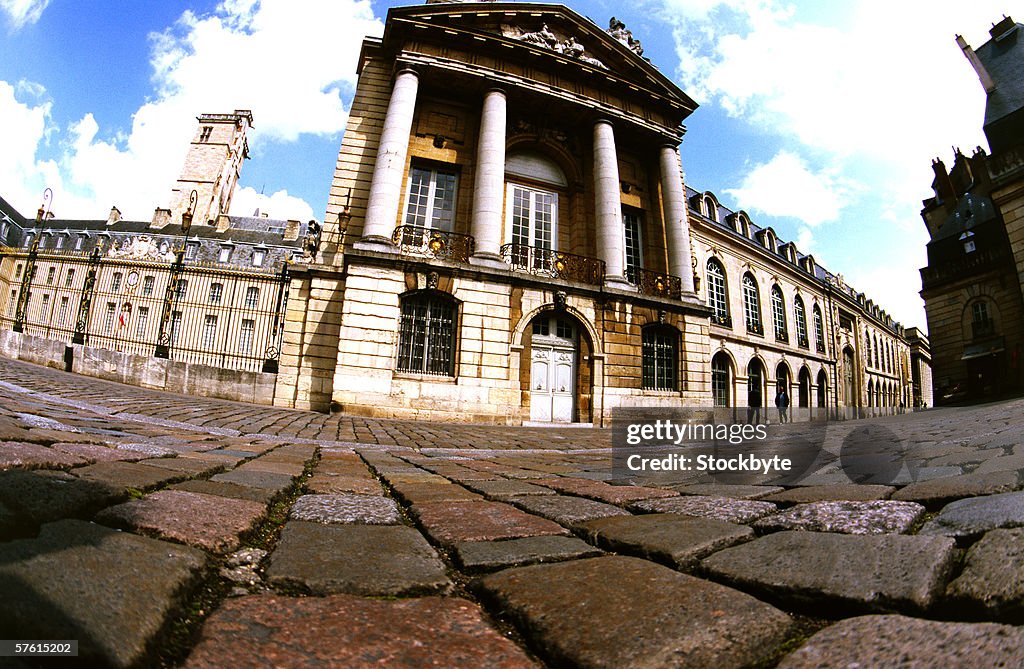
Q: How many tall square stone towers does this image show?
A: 1